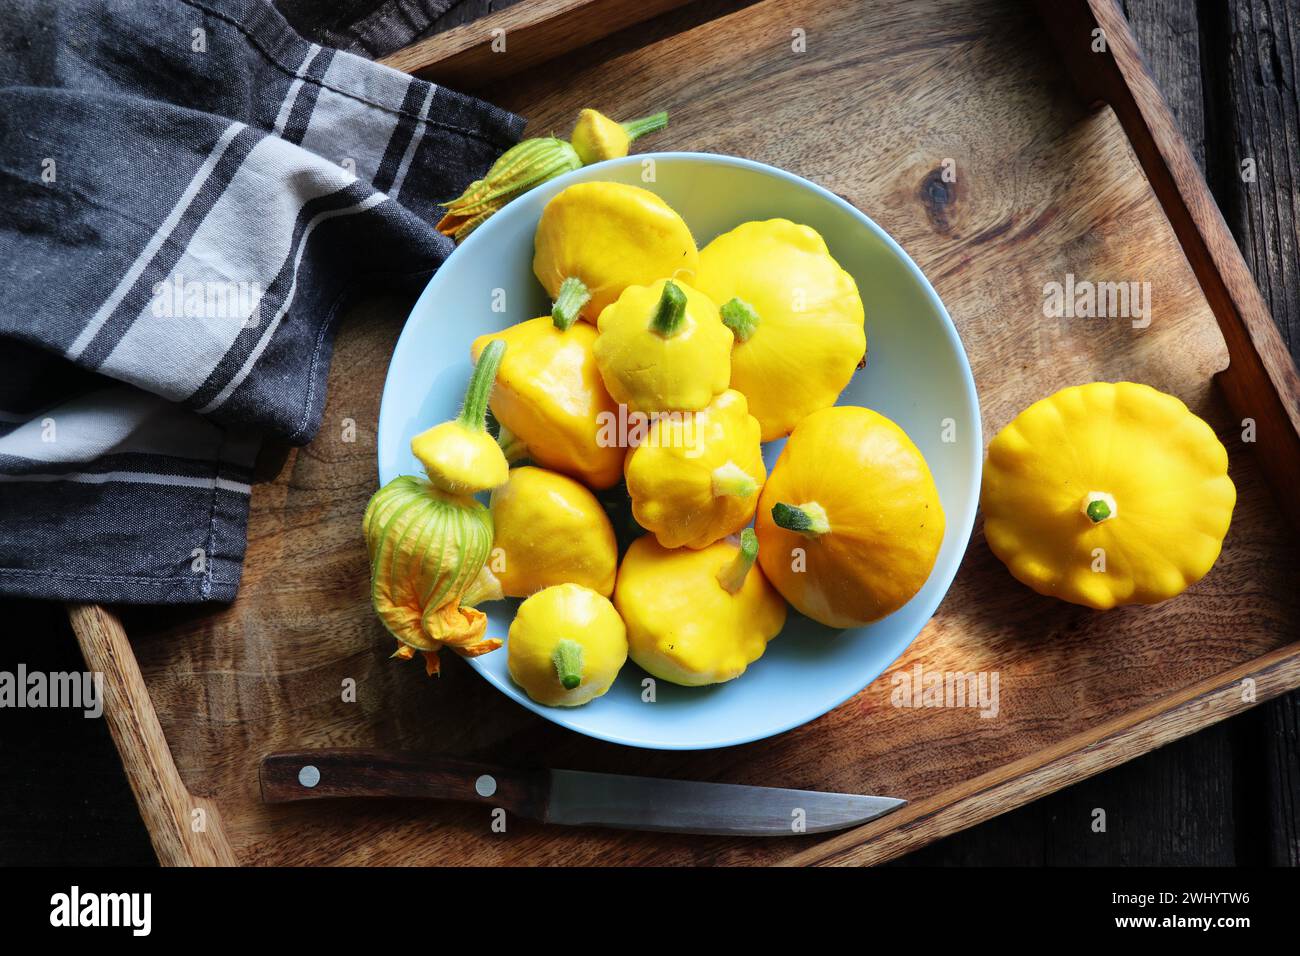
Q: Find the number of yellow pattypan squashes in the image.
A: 12